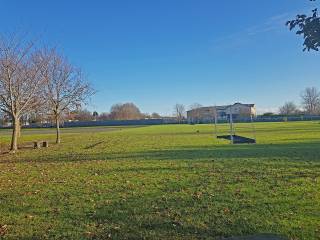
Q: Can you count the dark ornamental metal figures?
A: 0